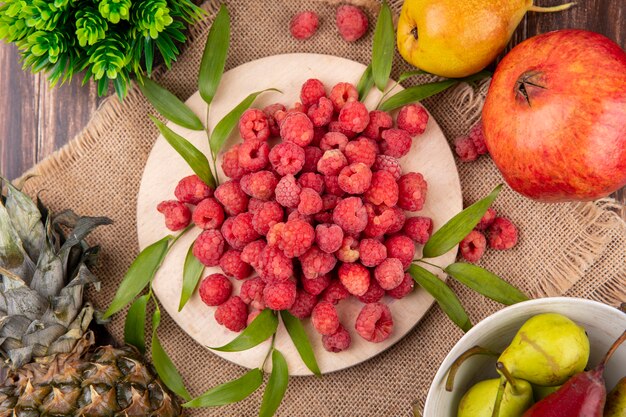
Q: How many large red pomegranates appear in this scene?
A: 1